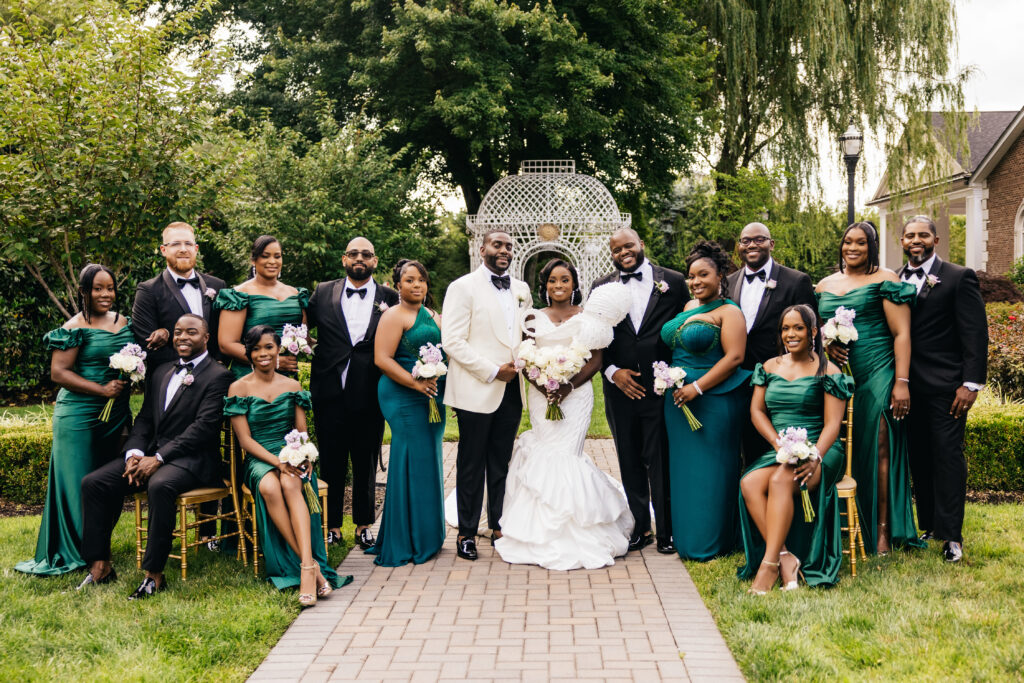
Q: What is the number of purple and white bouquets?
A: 8